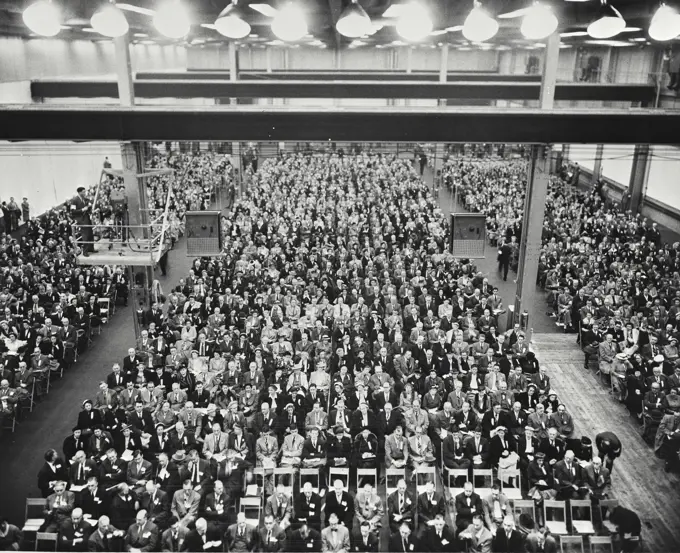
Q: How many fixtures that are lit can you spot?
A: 11